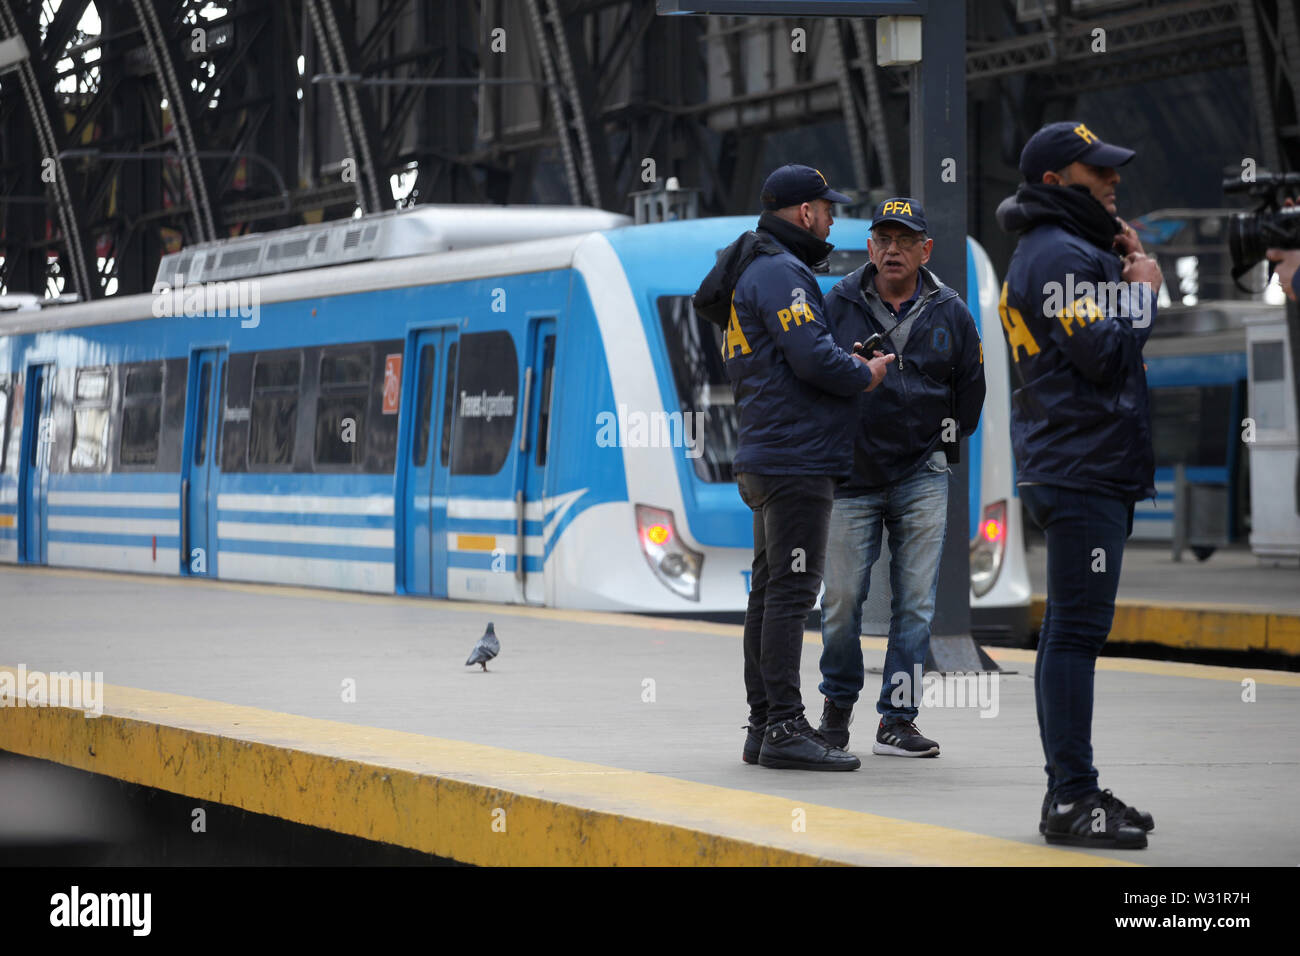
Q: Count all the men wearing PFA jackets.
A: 3